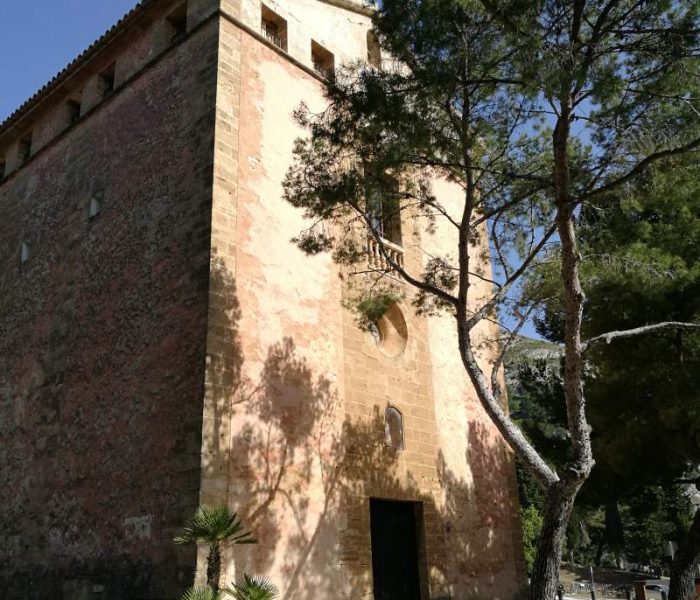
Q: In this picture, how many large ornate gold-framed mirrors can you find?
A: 0